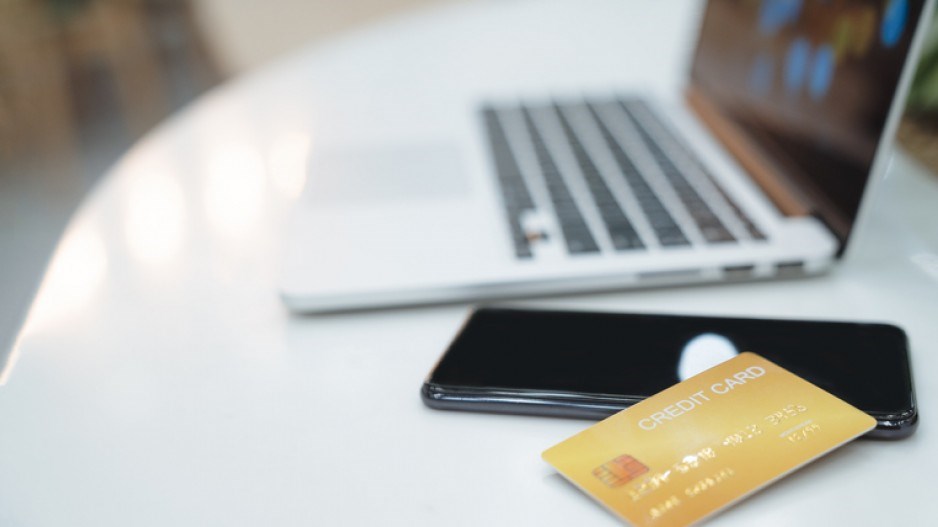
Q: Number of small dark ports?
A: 2